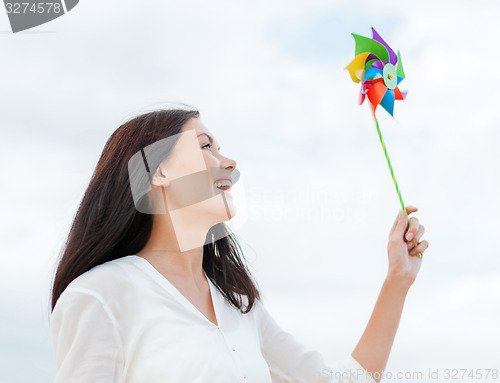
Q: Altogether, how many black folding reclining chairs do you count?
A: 0